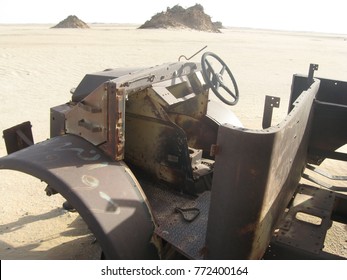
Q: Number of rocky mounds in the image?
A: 2